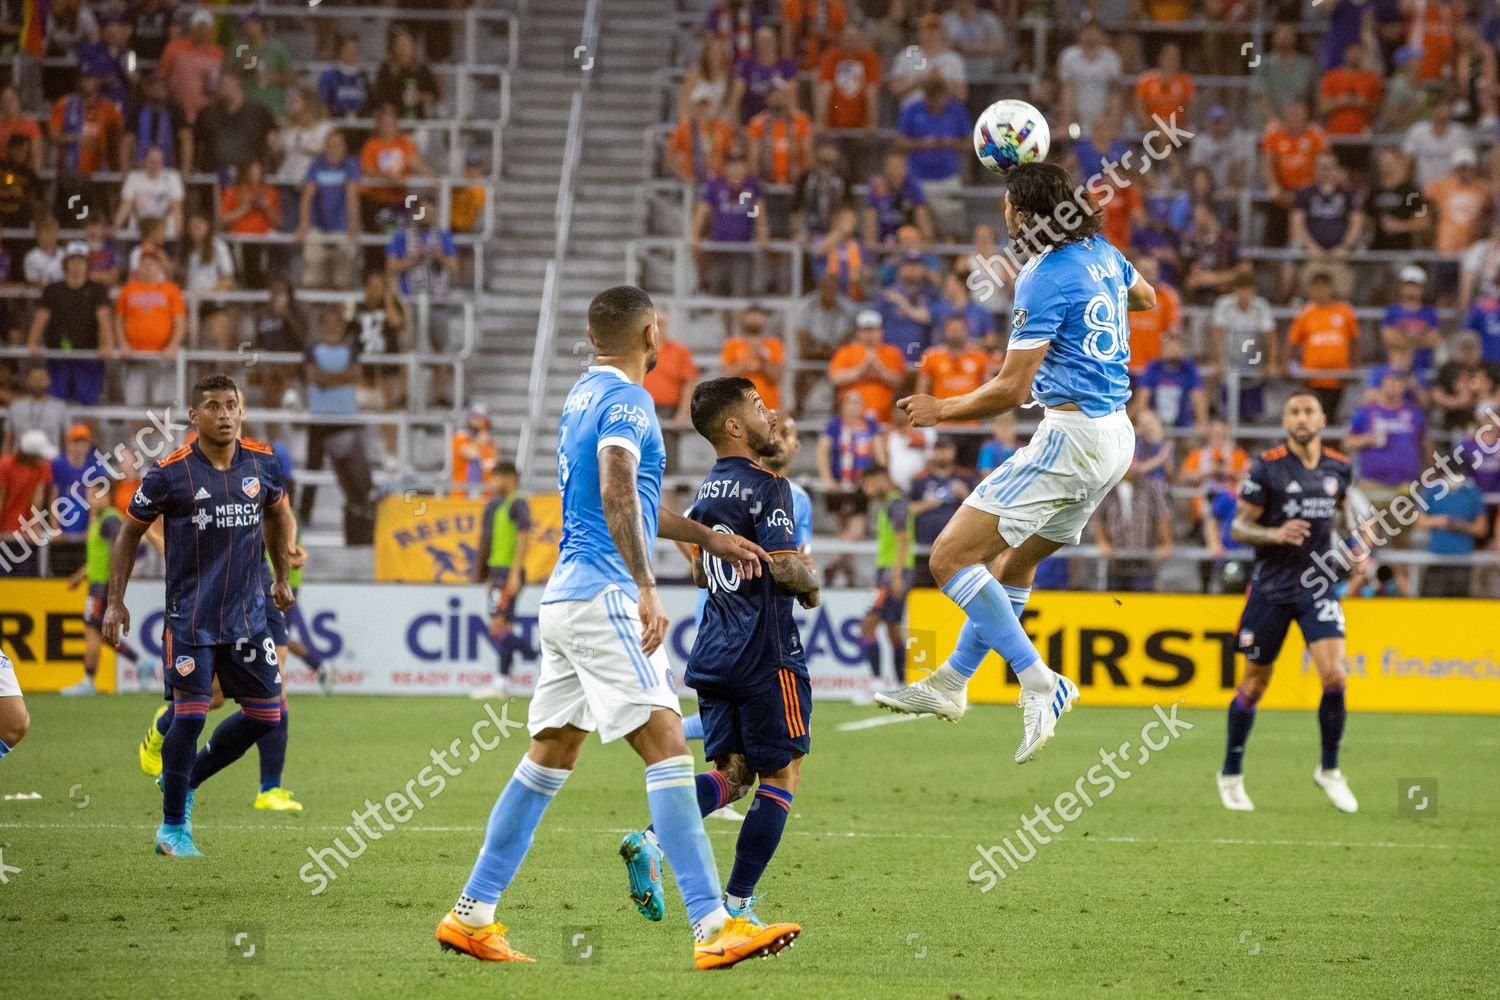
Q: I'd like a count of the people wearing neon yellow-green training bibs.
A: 4